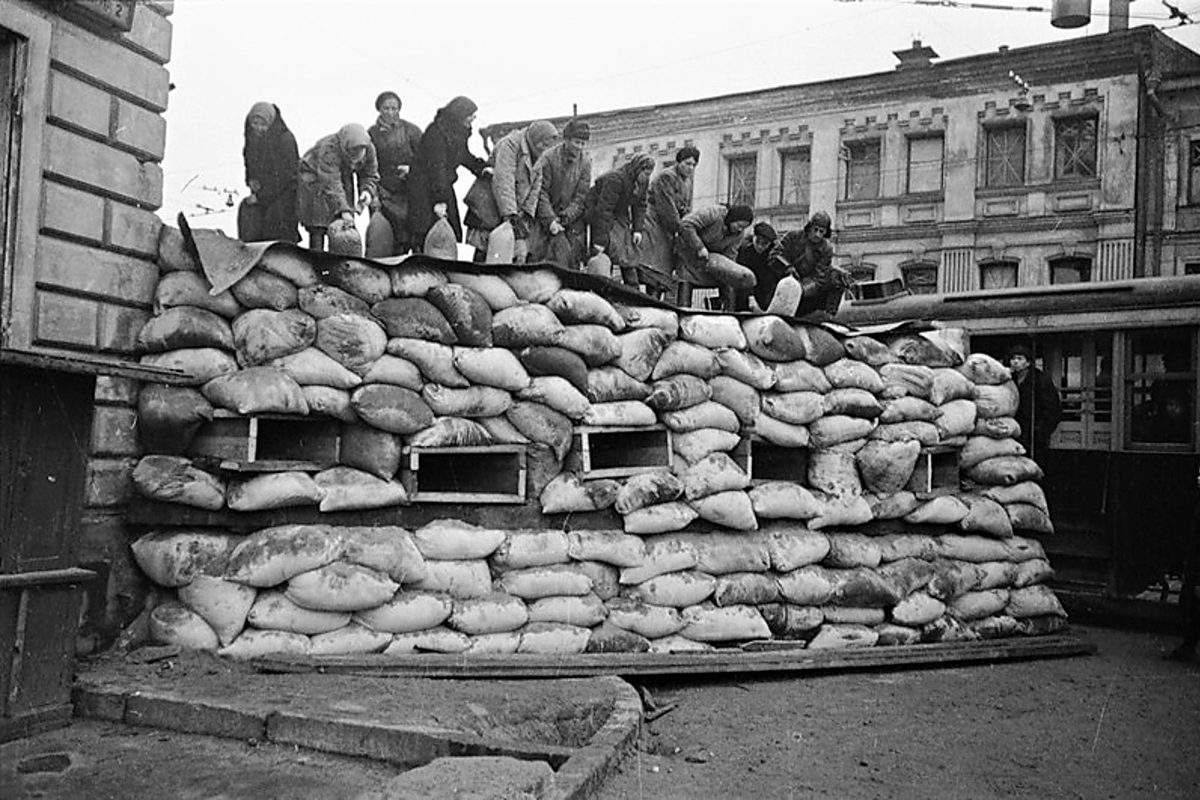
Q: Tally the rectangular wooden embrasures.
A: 5